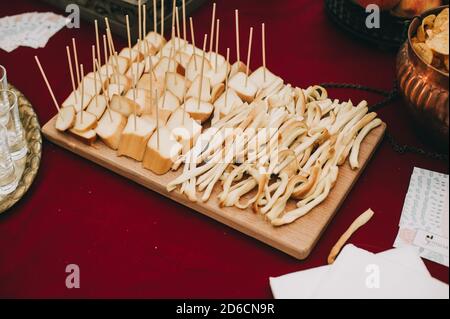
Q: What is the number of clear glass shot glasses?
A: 3